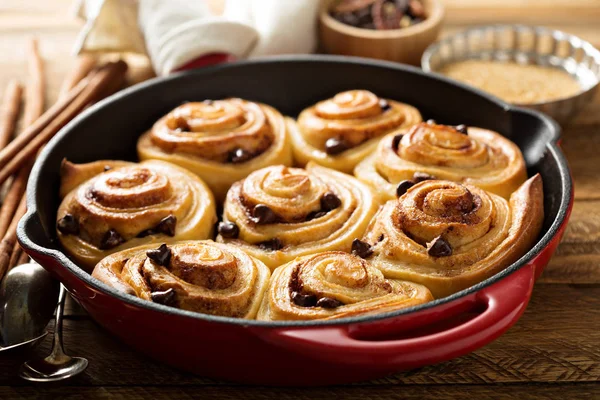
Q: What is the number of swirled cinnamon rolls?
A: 8